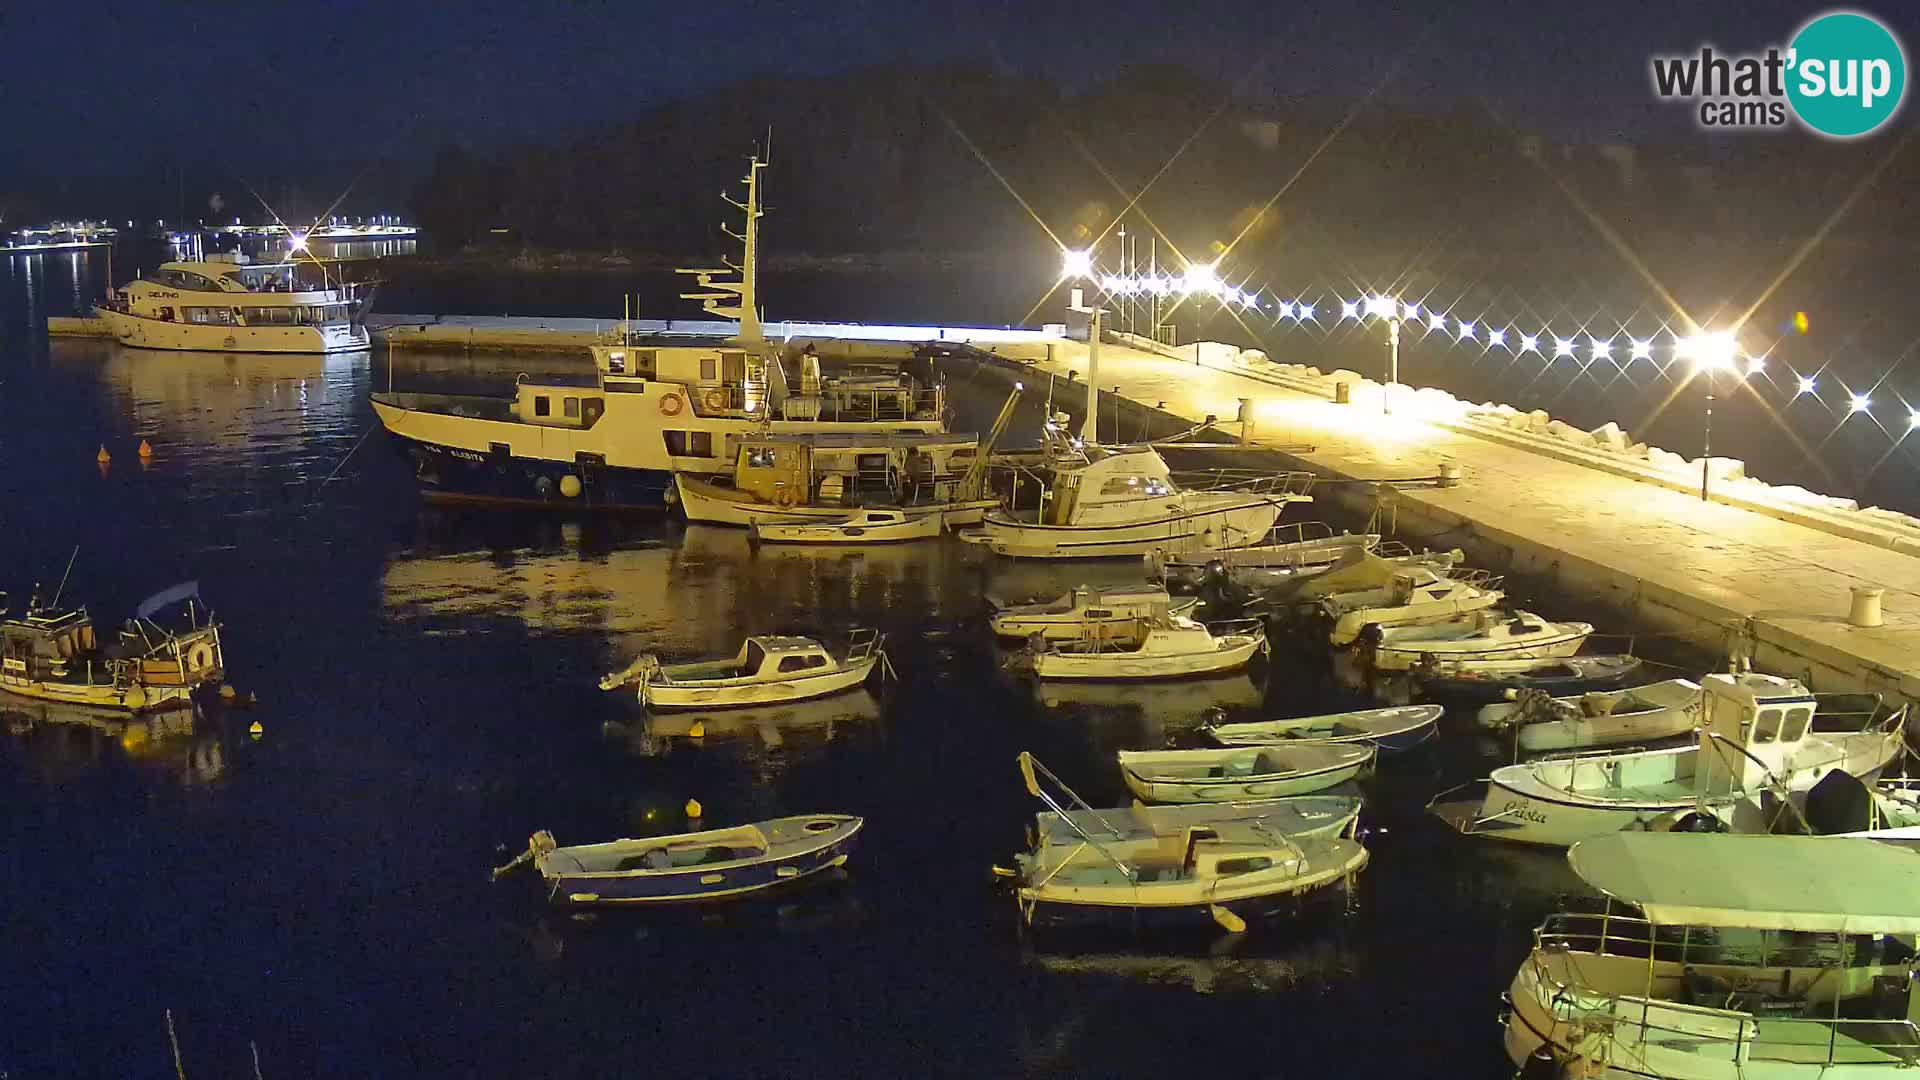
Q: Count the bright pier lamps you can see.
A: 4